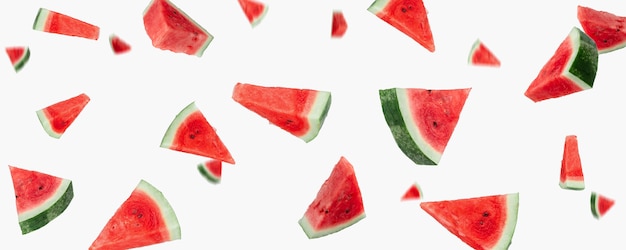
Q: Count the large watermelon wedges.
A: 11